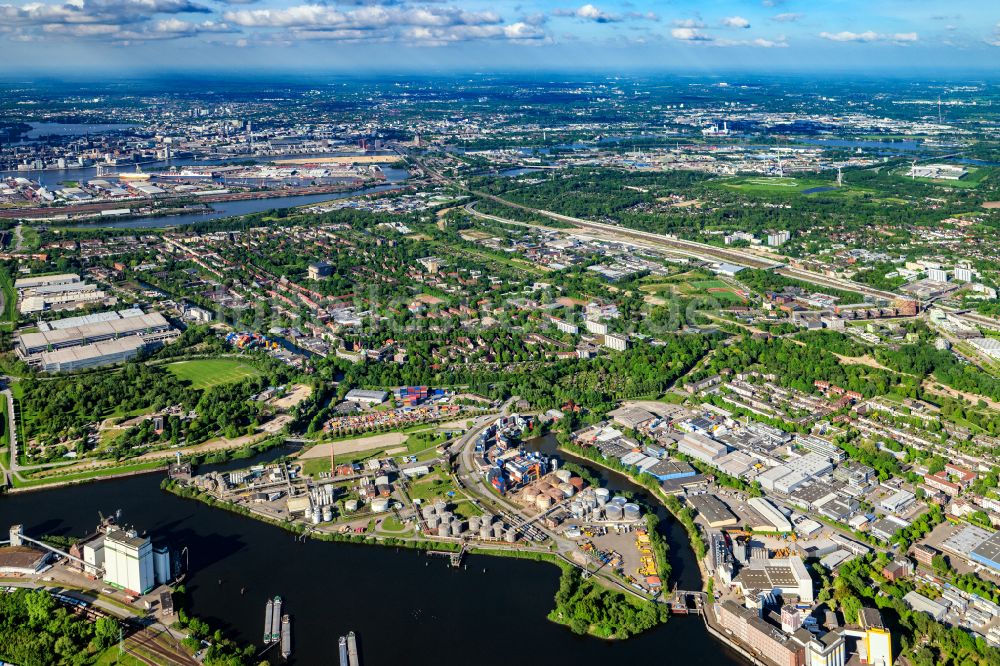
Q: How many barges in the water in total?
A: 5